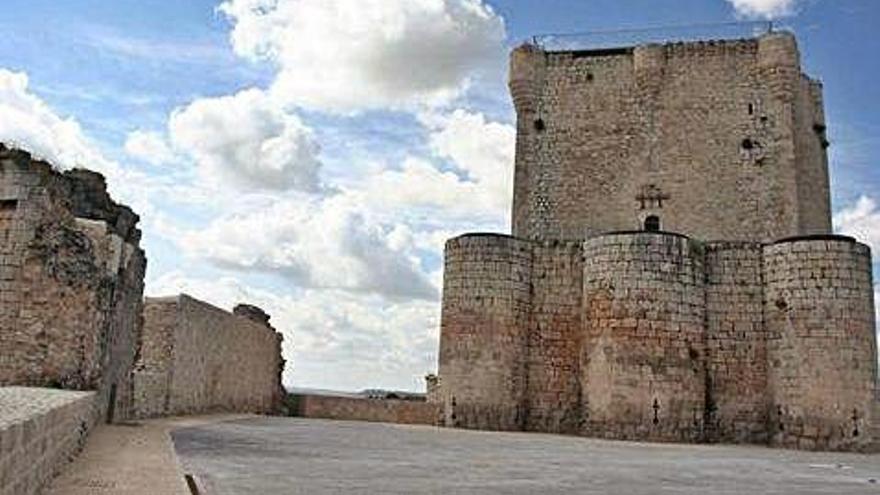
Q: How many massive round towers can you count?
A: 3